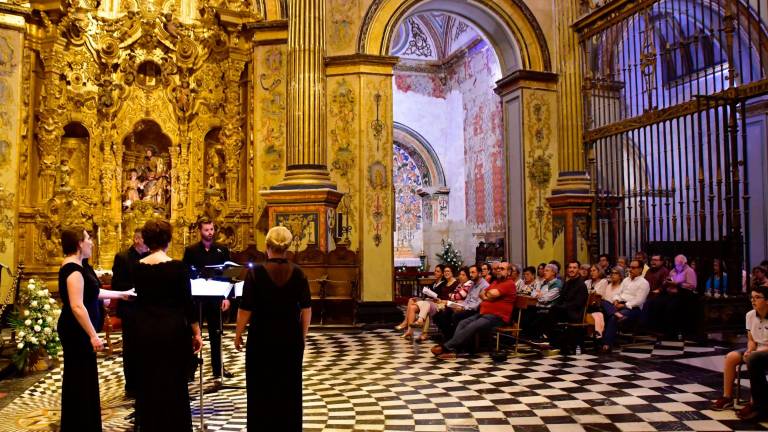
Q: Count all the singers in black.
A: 5